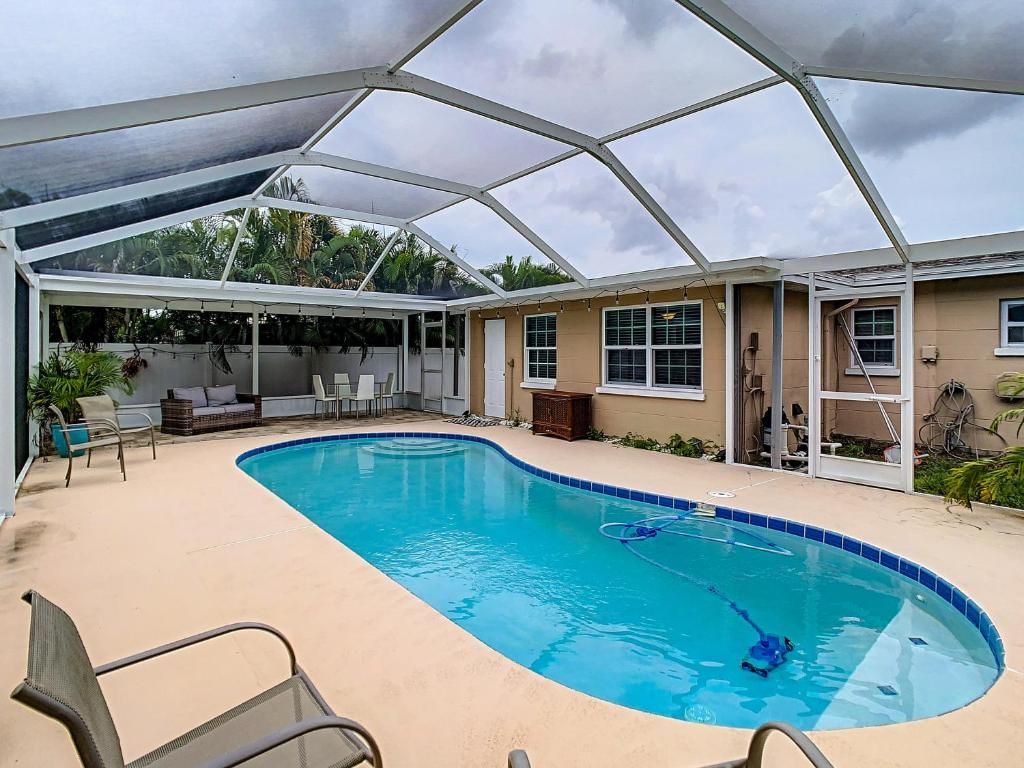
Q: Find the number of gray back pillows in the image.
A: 2